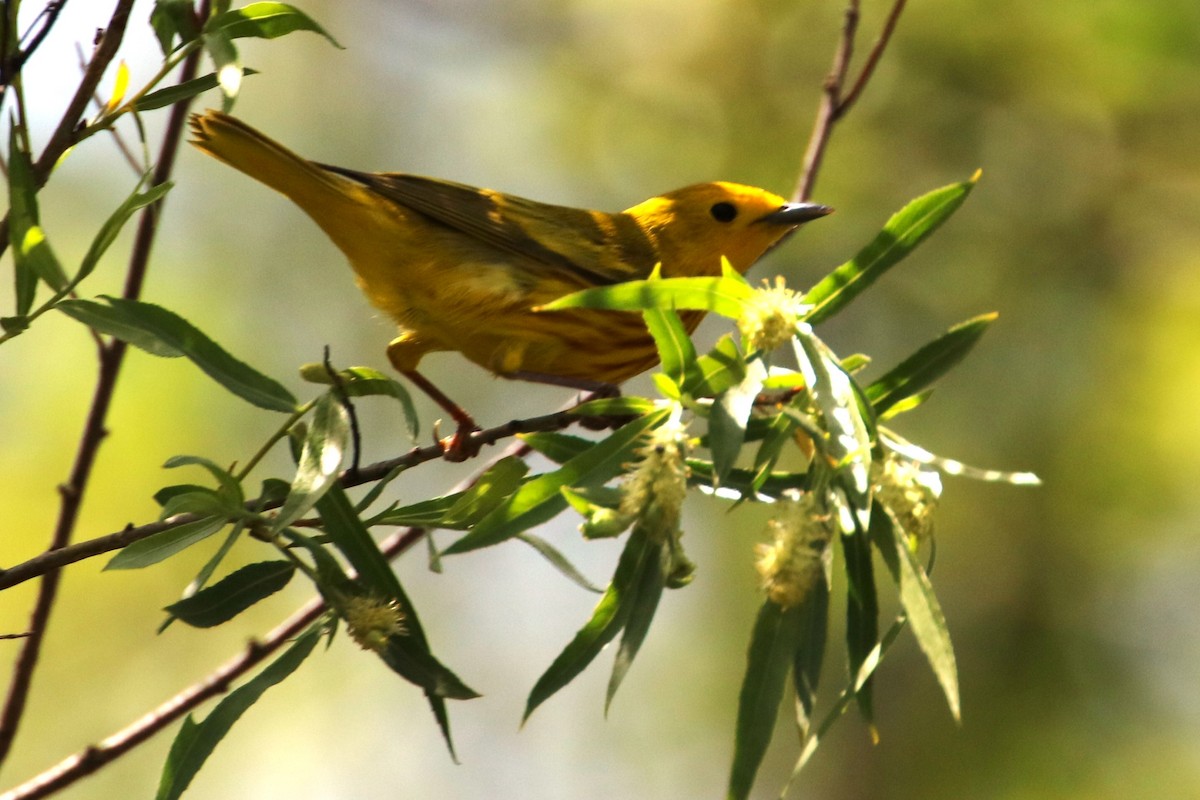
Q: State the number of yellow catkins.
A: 5